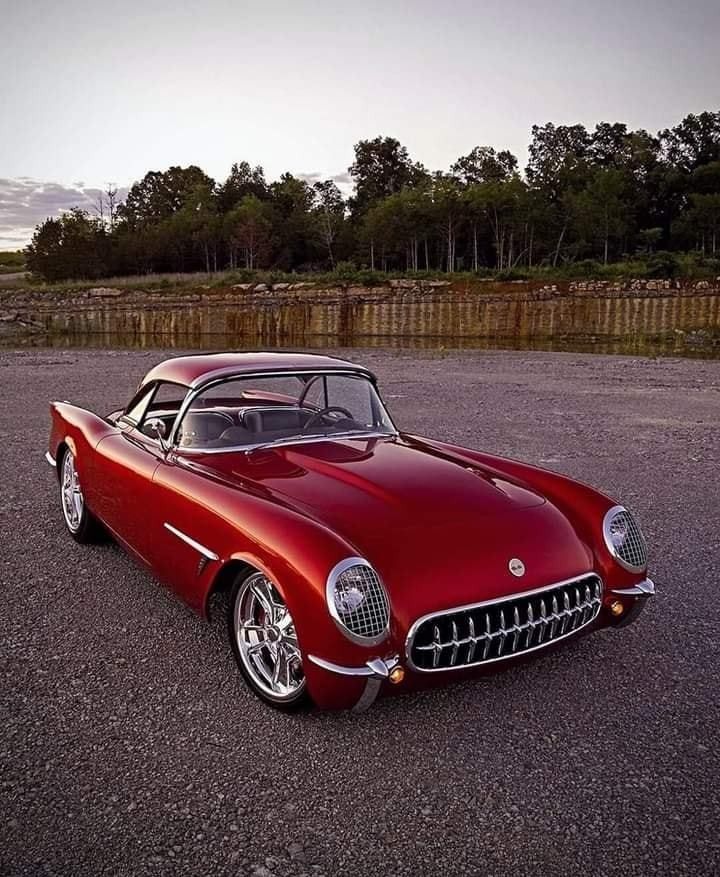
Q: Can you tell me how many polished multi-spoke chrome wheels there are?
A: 2